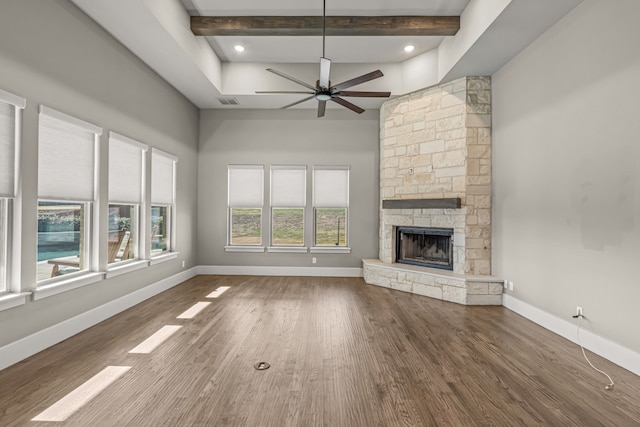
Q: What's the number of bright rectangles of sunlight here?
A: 4